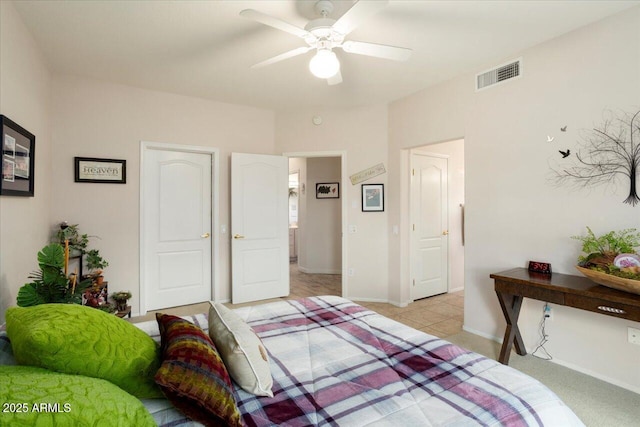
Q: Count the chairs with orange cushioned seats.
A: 0